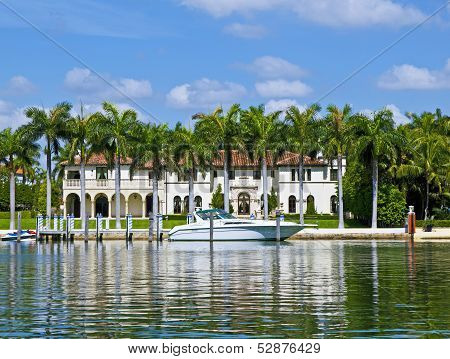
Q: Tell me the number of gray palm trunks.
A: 11